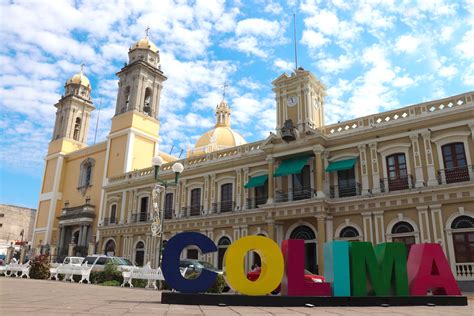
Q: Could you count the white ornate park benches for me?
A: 3